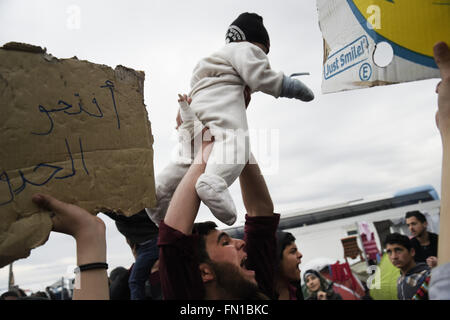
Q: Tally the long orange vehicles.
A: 0